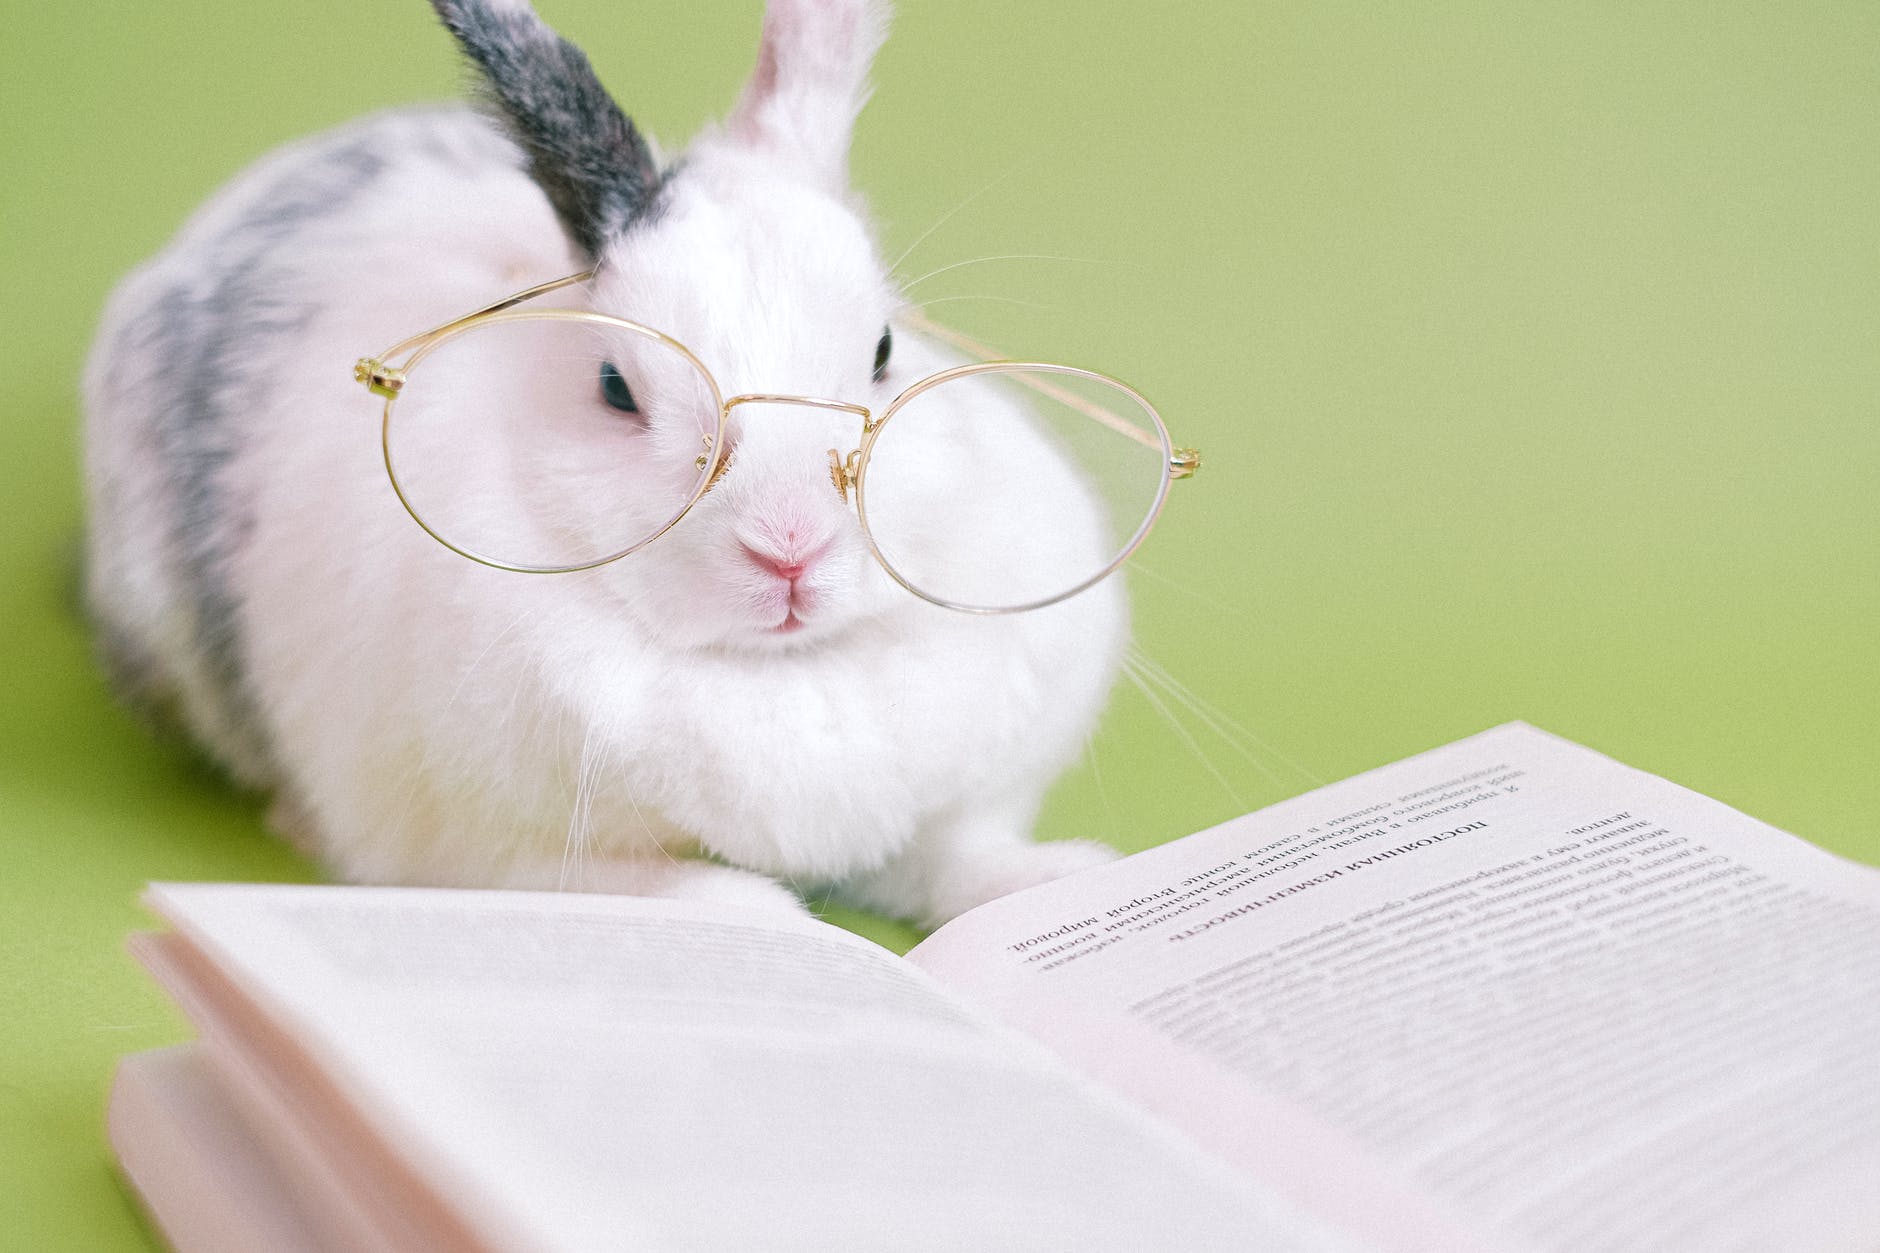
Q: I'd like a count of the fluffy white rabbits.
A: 1